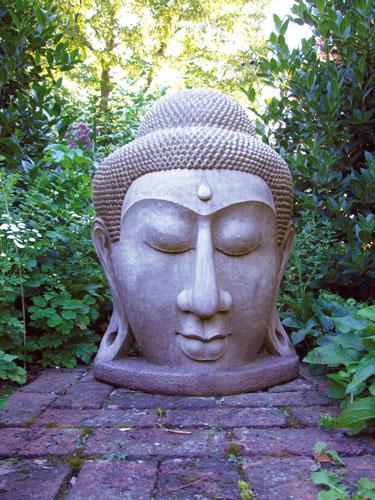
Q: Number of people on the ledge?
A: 0